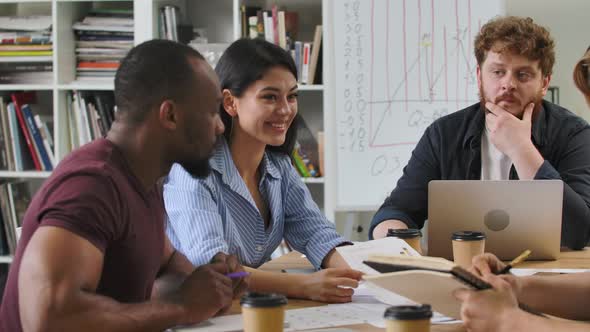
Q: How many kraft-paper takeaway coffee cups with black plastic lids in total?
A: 4